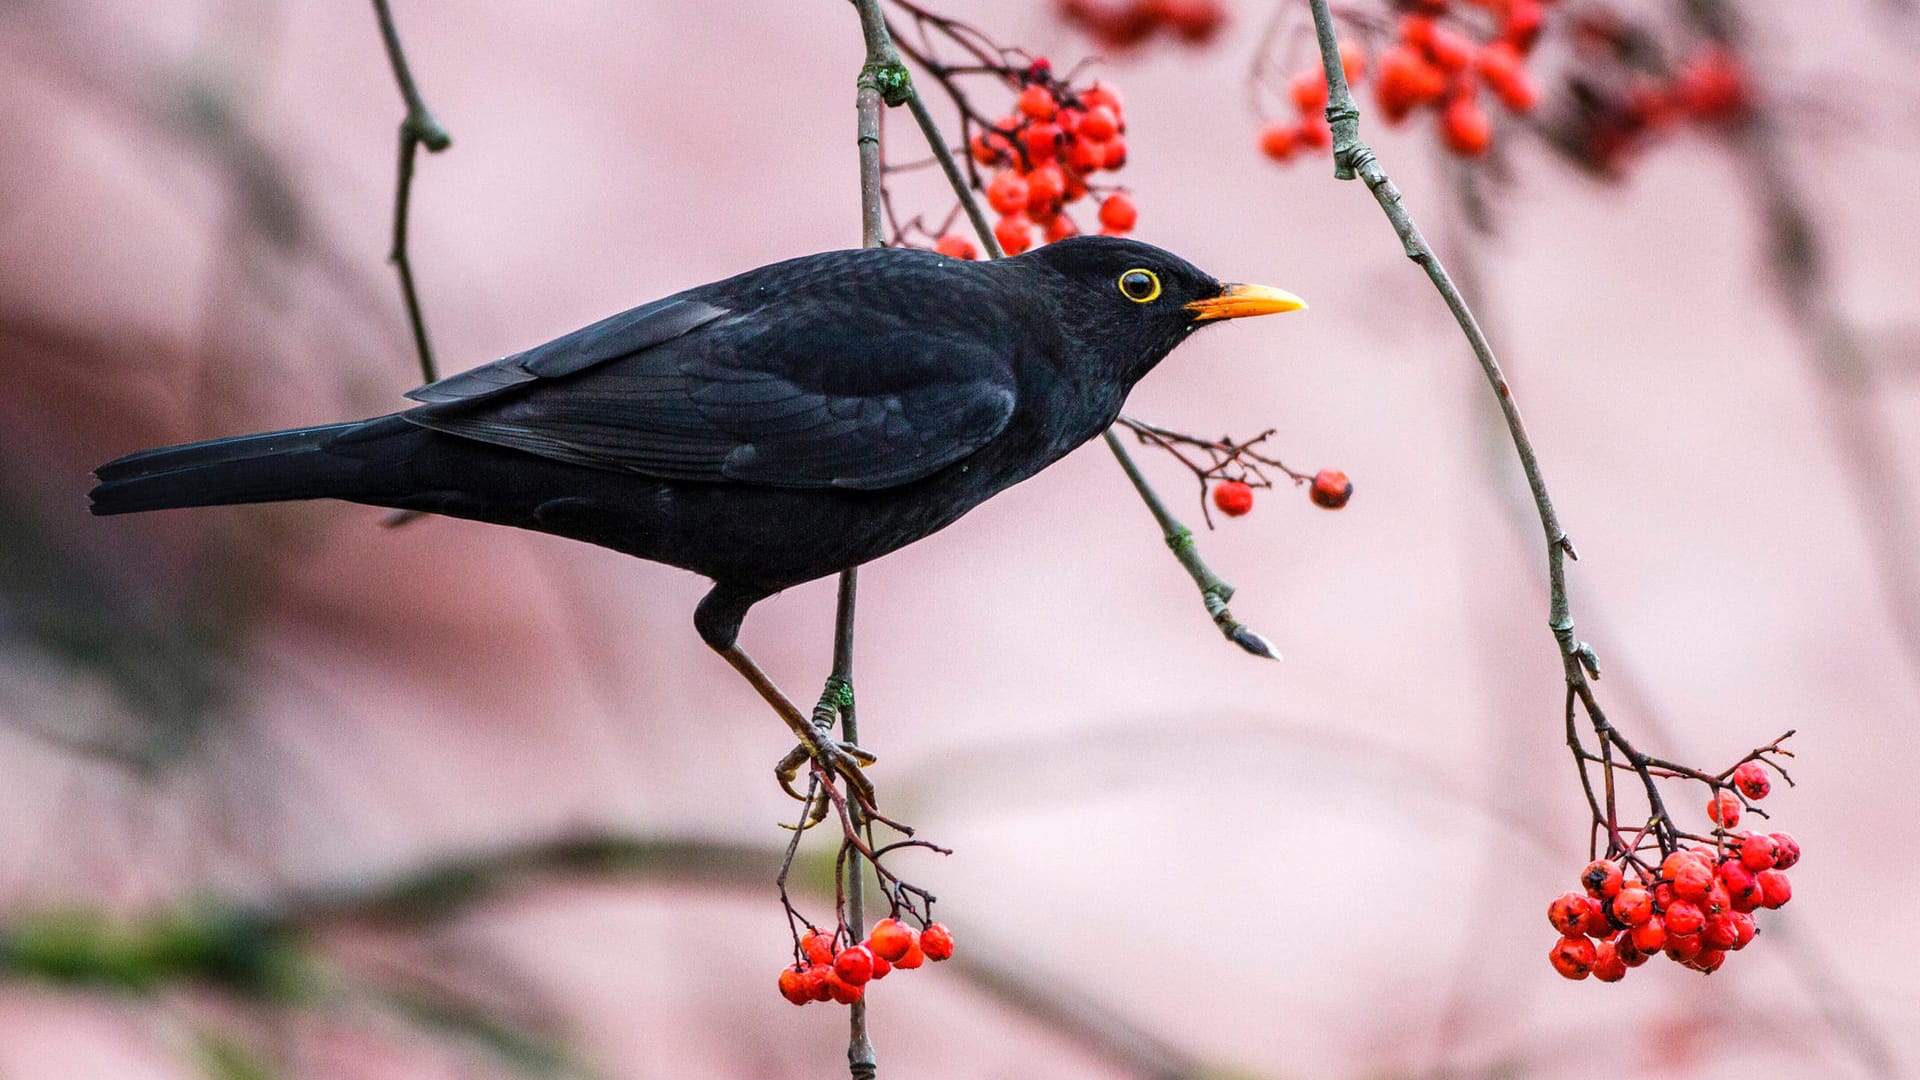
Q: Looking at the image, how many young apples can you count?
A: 0